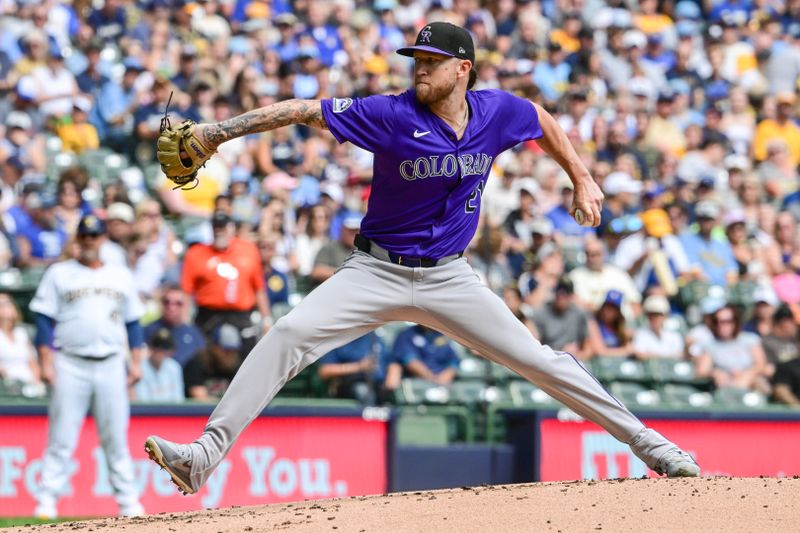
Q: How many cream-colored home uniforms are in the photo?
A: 1